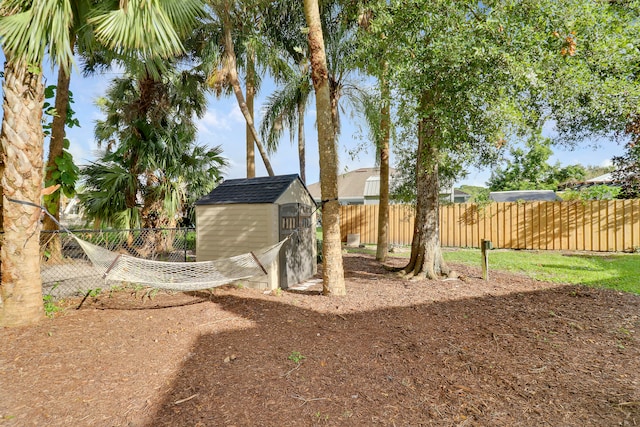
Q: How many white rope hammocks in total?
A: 1